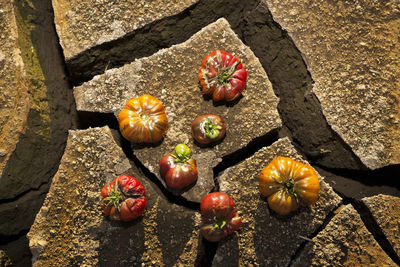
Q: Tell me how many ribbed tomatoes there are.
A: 4